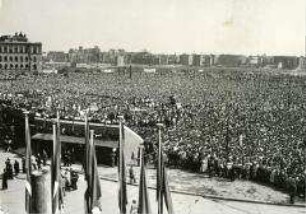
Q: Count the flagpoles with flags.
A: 8